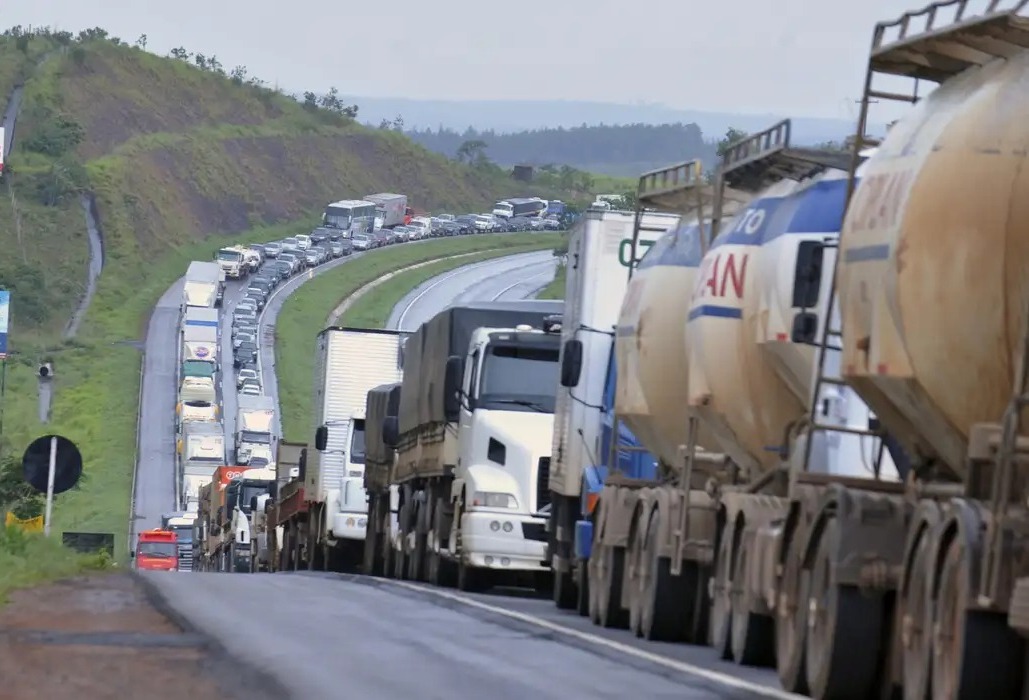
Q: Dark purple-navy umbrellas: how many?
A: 0